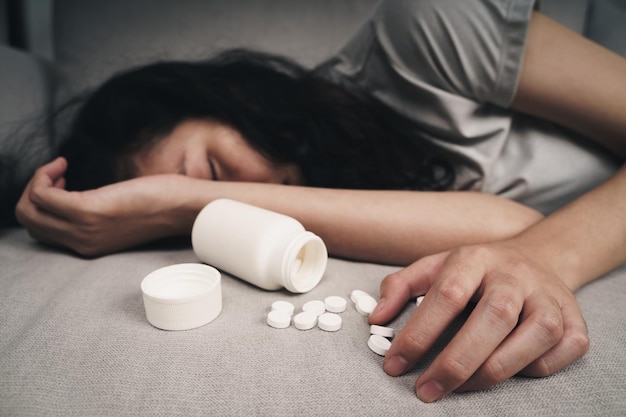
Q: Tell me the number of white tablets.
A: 11